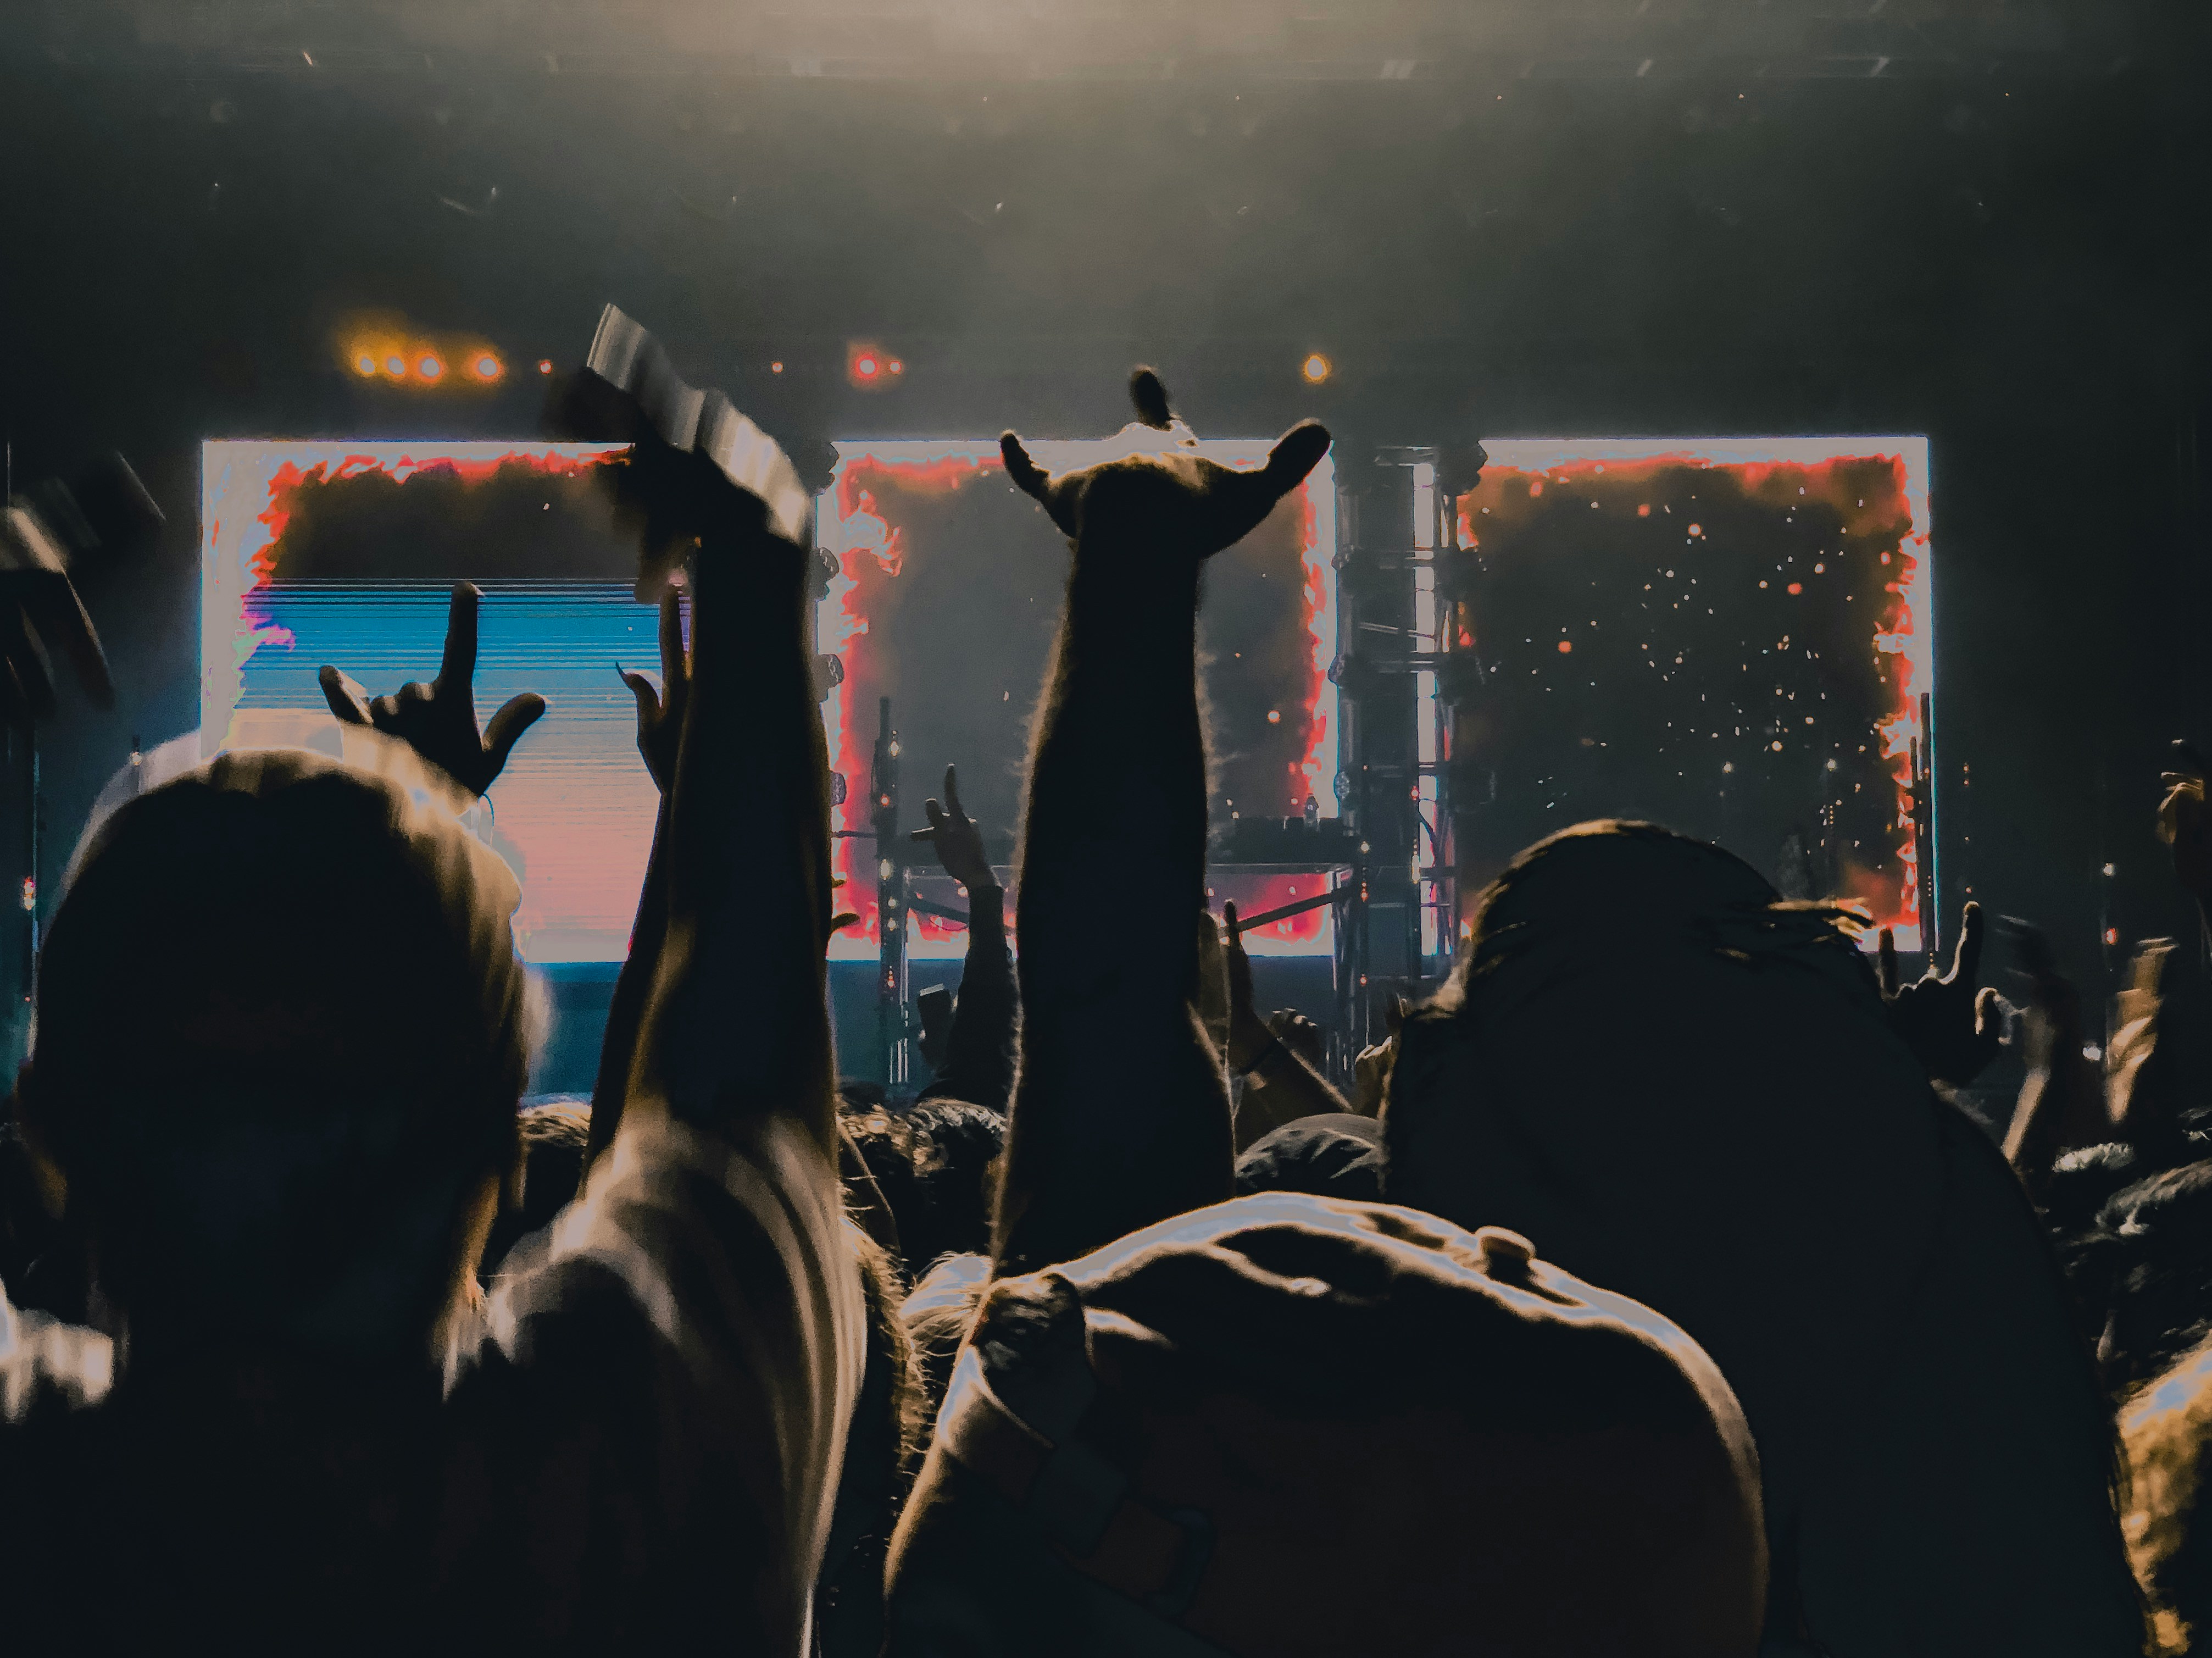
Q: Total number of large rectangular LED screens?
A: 3